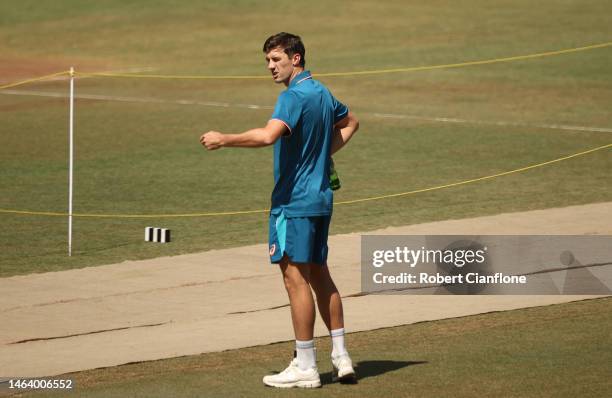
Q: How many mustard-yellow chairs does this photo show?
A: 0